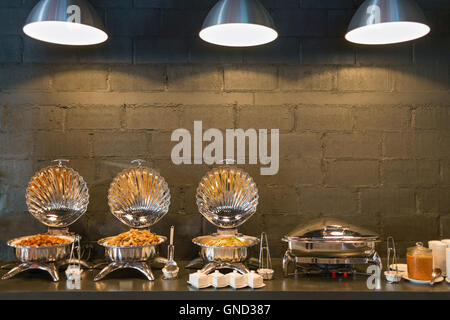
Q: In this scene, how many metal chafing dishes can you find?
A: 4